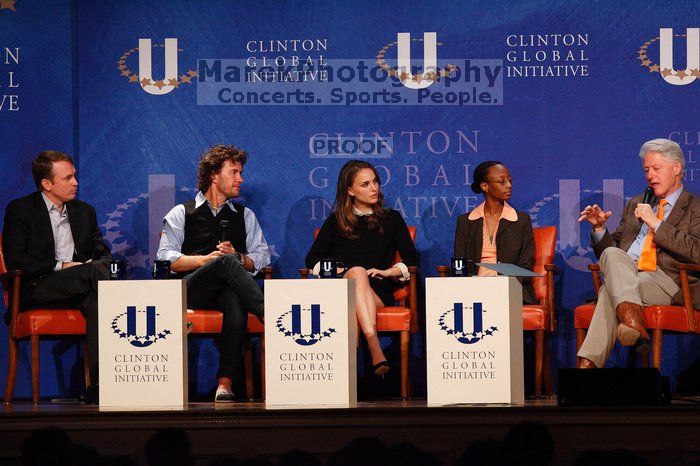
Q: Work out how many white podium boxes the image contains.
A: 3